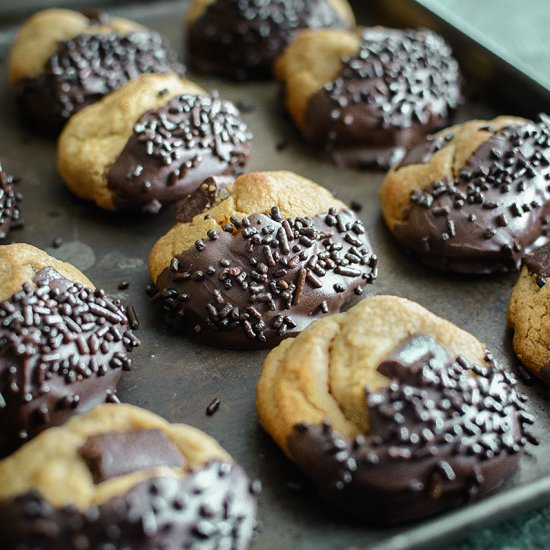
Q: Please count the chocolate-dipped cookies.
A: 11